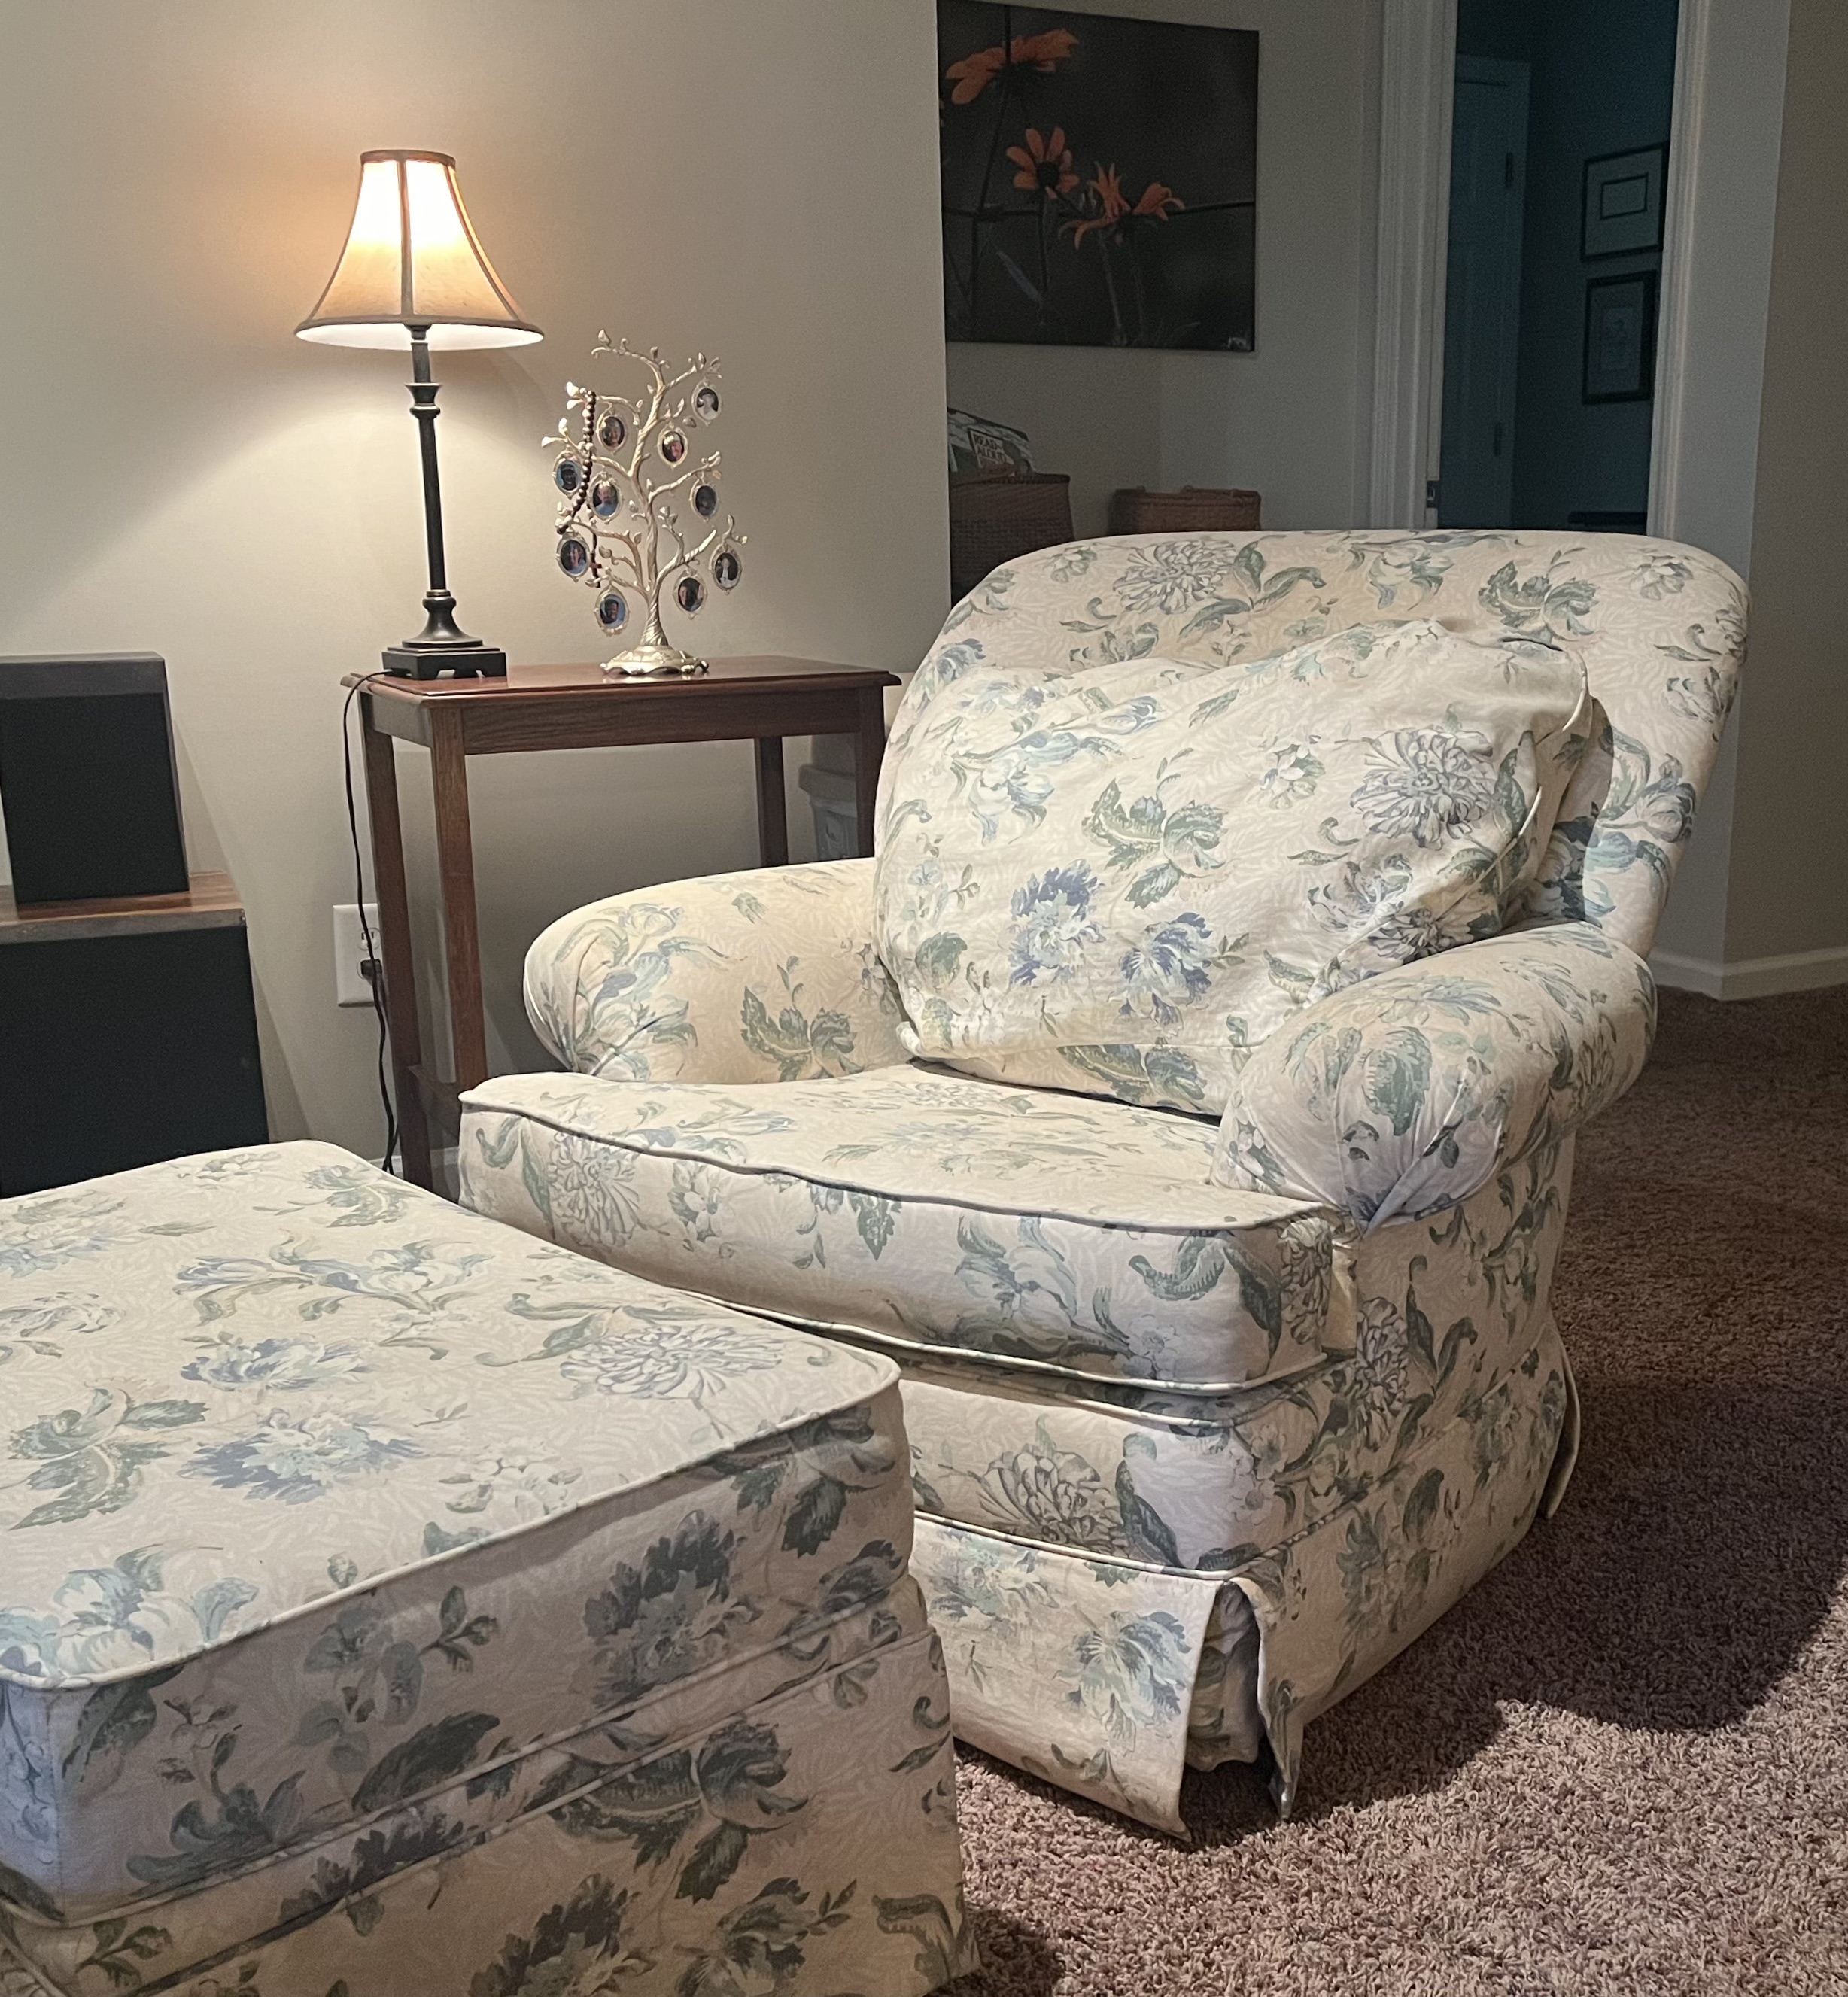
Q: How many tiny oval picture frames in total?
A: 10